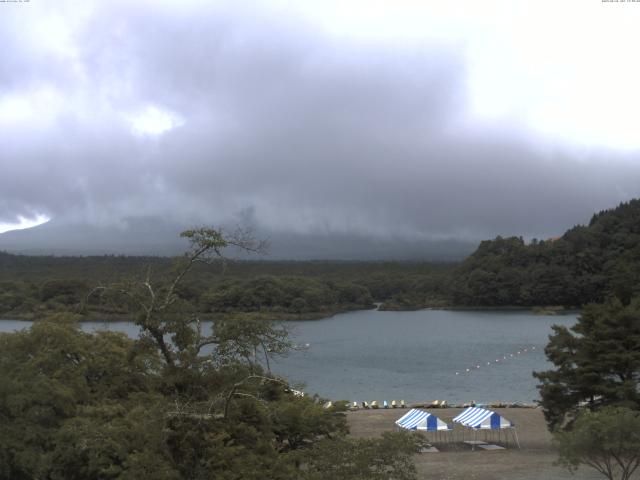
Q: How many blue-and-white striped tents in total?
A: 2